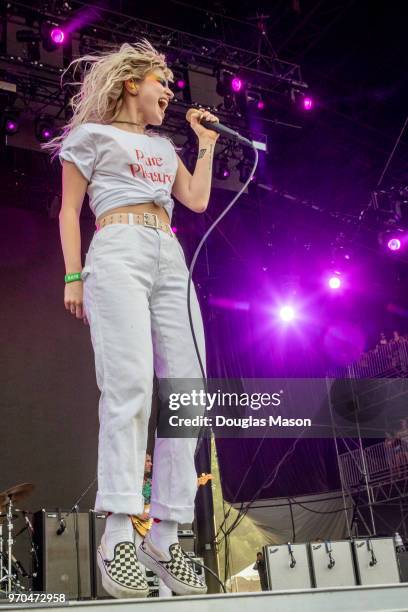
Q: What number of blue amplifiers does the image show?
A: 0